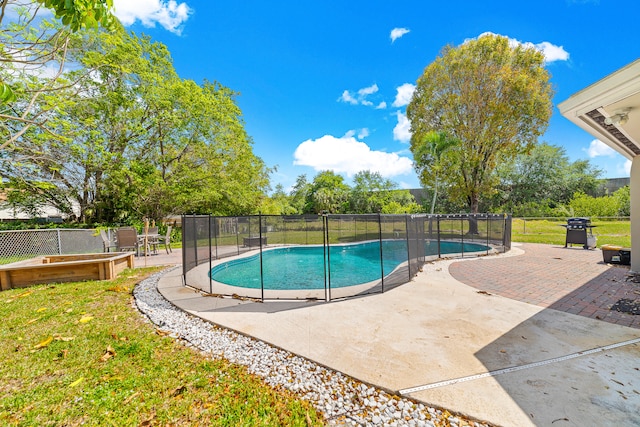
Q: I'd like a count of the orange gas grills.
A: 0